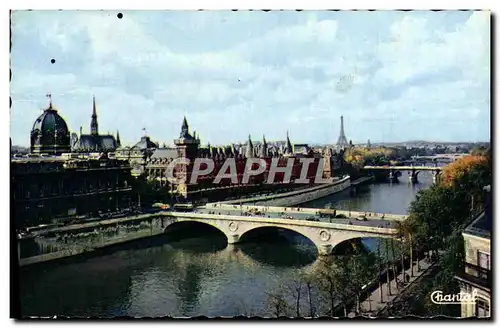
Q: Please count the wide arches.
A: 3